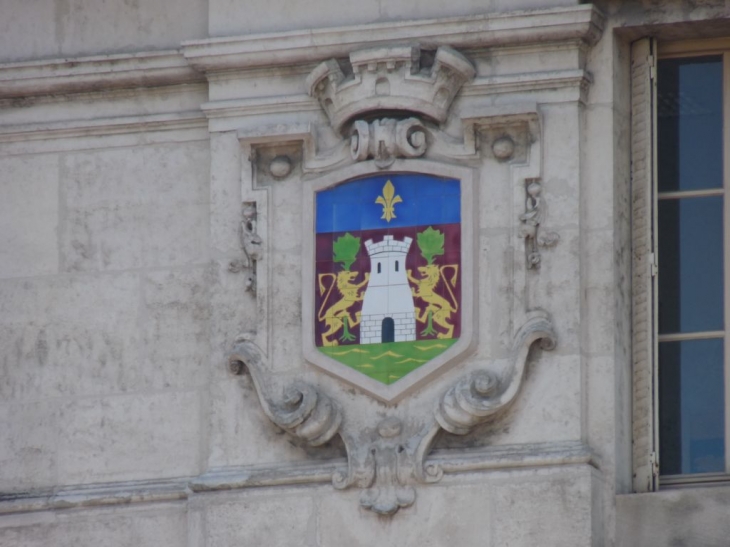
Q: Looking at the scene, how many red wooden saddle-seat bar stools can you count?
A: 0